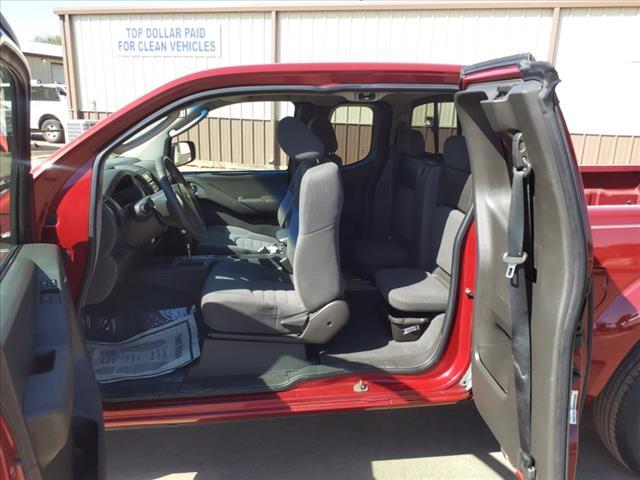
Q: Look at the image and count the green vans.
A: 0